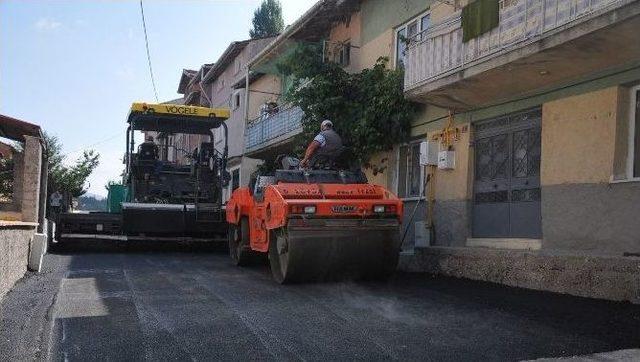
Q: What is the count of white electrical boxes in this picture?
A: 2